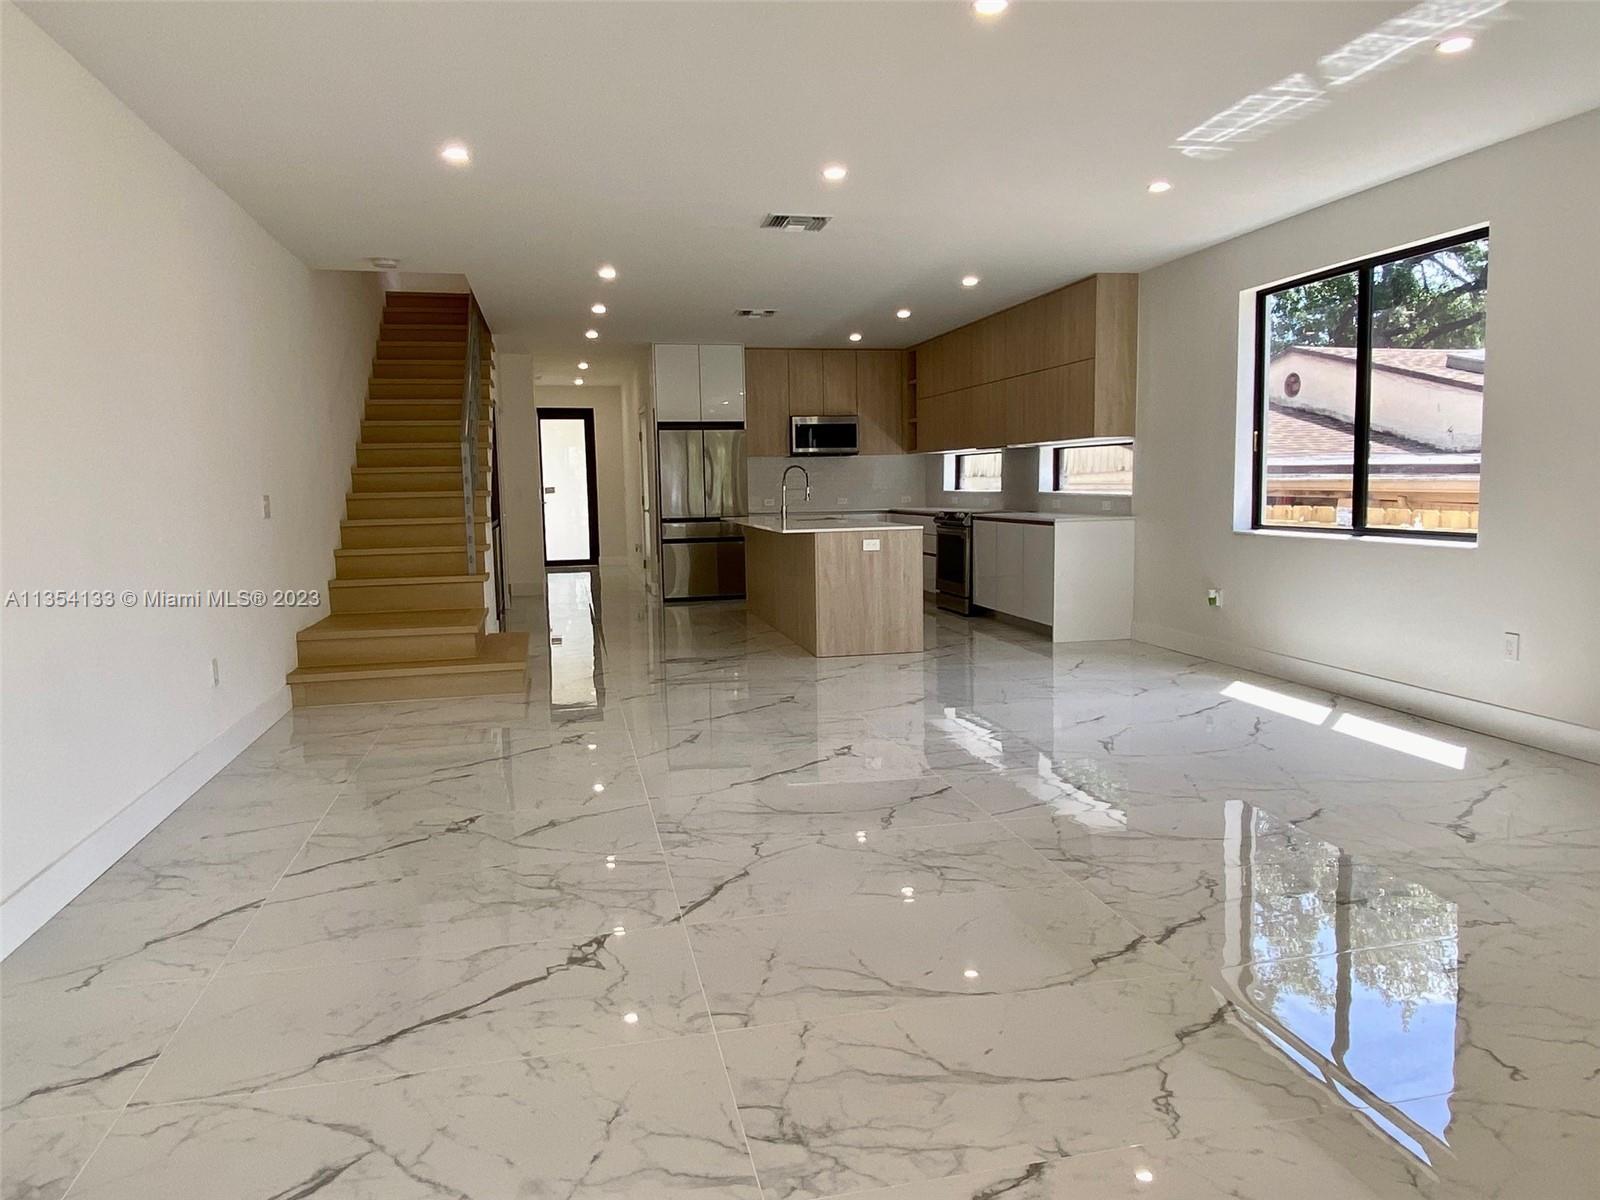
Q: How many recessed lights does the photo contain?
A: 13